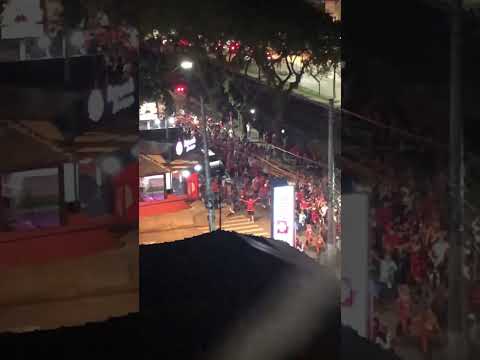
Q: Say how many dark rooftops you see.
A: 1